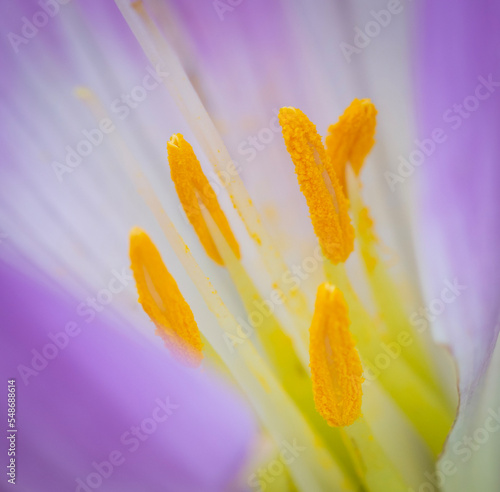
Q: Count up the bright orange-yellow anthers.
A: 5